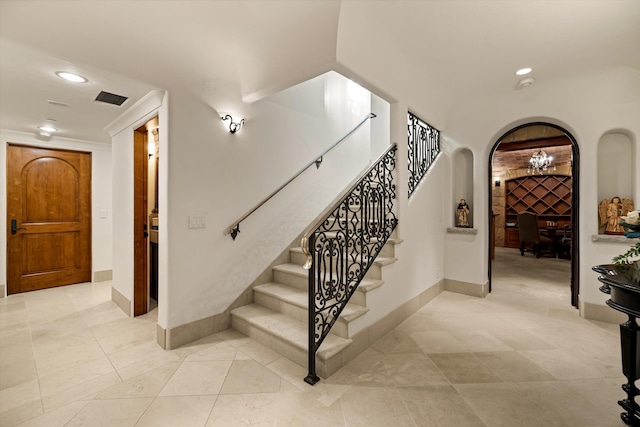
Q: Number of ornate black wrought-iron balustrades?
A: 2